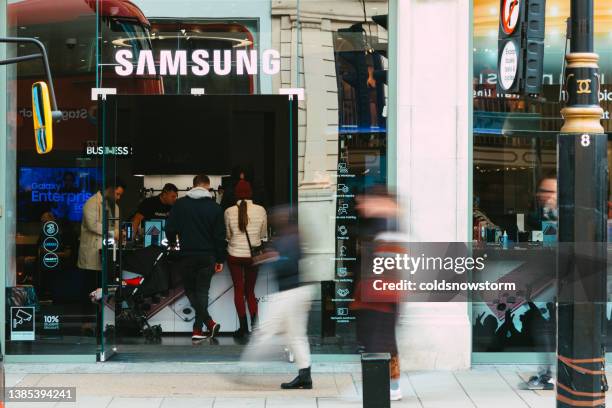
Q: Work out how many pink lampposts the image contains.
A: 0